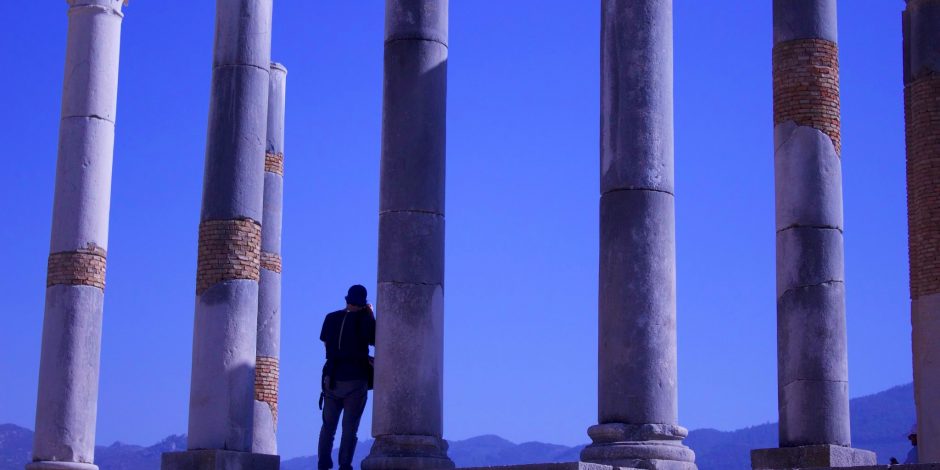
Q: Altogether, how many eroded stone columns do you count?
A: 7